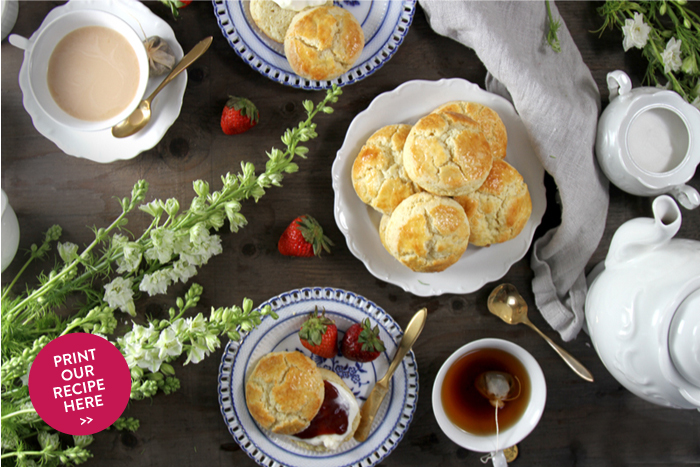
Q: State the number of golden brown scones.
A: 7